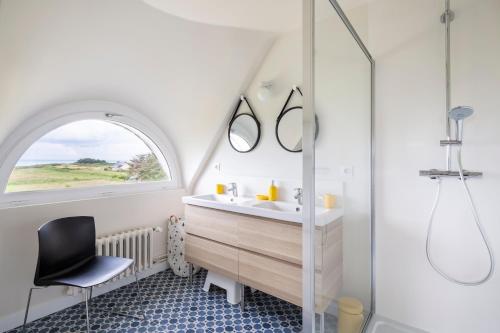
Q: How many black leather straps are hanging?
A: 2